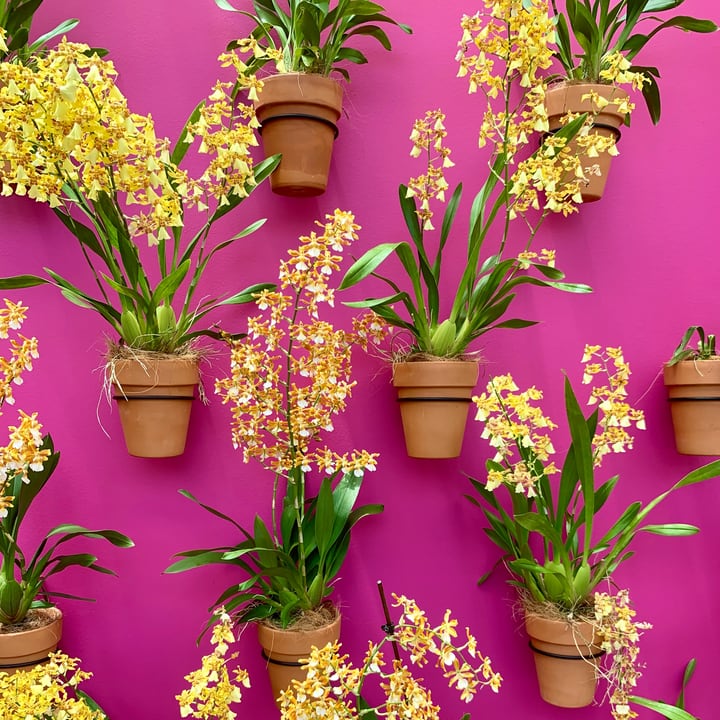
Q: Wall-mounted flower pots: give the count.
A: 8